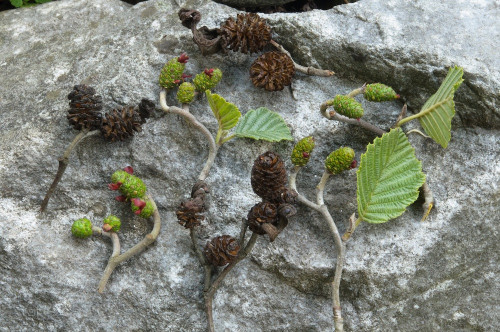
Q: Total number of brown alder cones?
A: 8